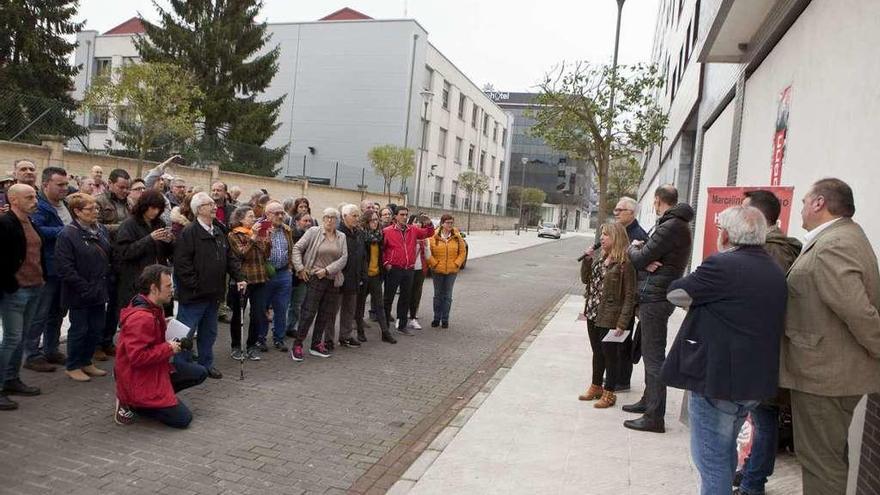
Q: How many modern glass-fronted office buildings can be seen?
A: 1